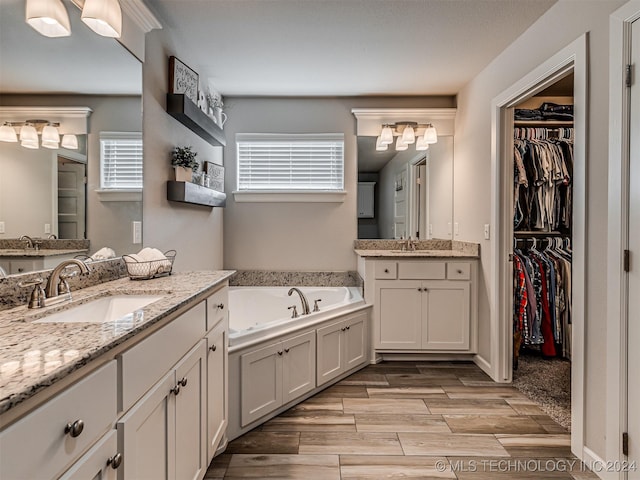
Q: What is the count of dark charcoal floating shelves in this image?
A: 2